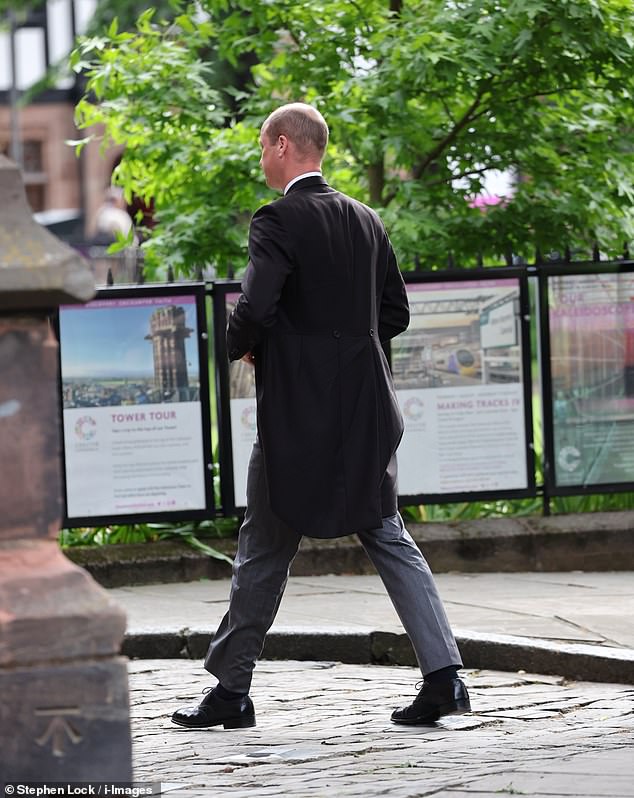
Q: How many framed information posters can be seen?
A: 4